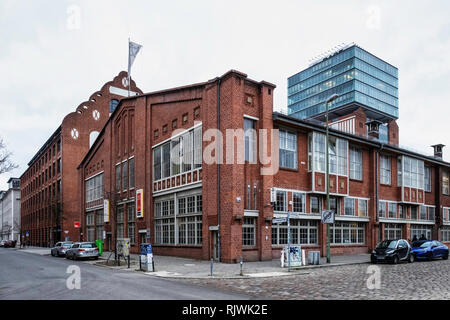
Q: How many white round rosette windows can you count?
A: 3